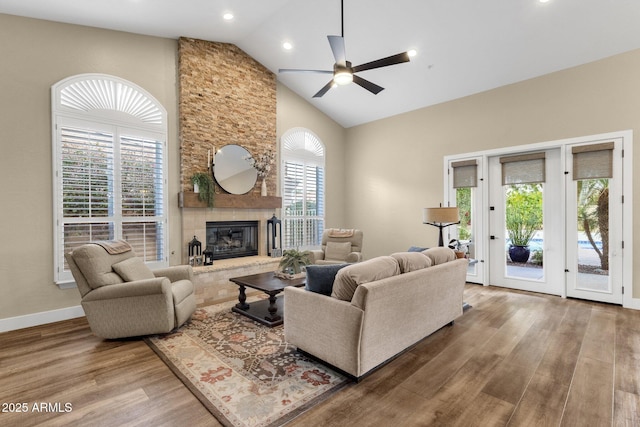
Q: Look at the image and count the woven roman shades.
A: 3